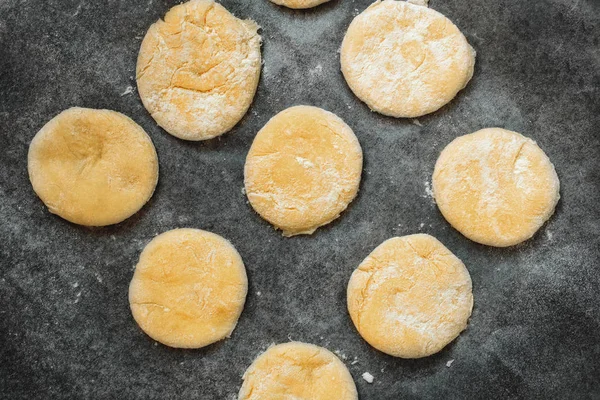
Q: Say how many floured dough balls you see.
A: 9